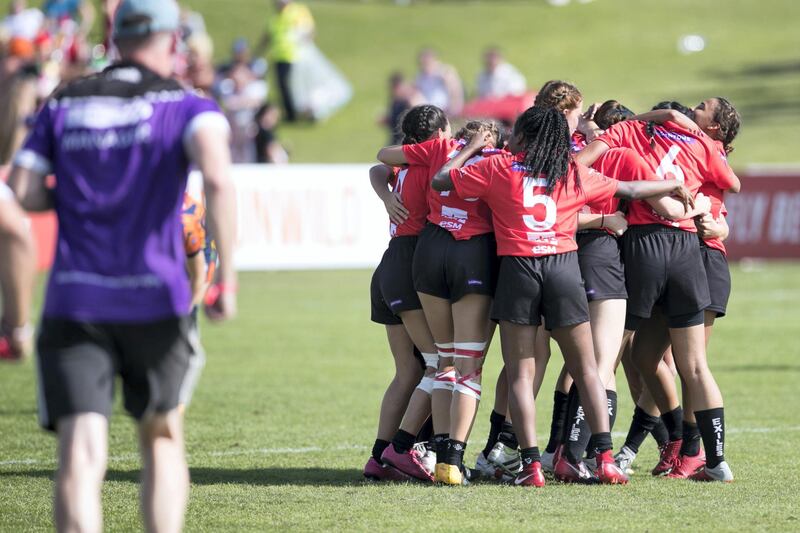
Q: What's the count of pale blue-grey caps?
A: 1